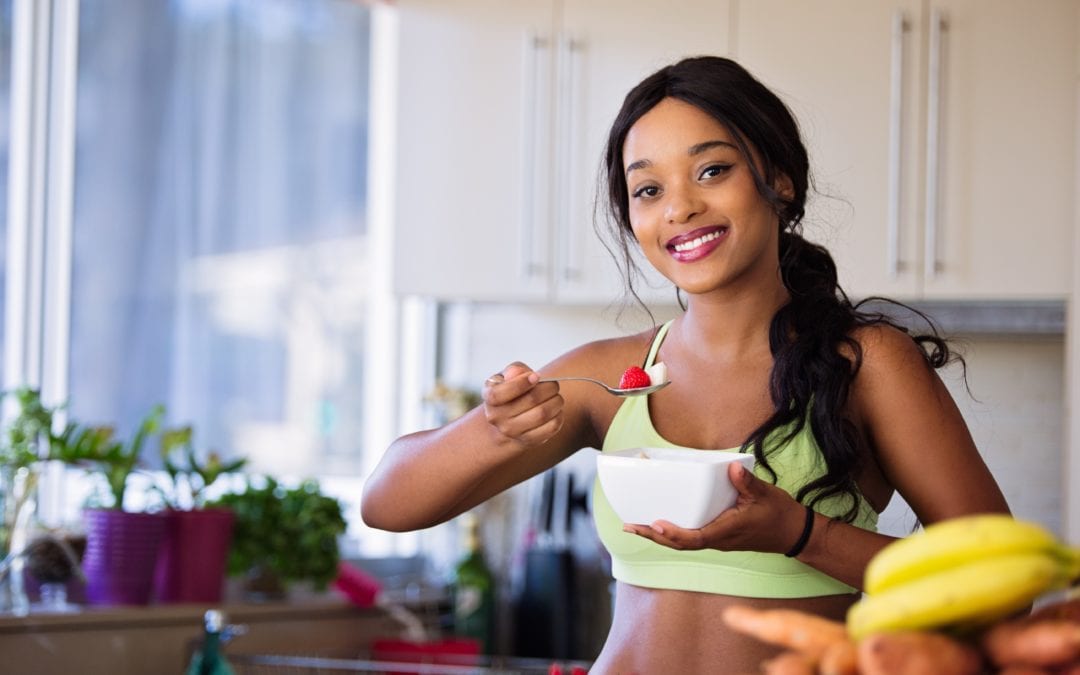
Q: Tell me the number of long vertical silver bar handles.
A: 4